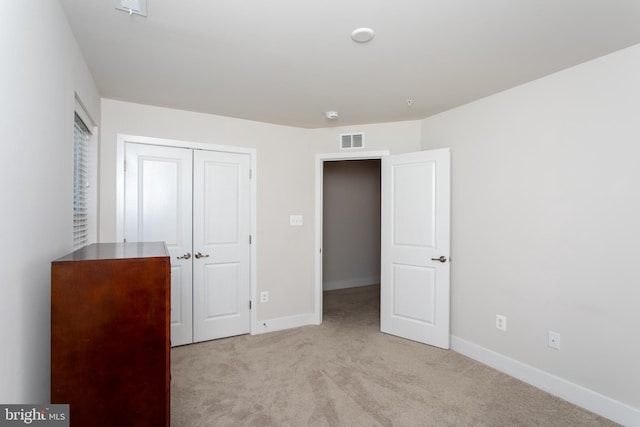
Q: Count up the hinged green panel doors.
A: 0